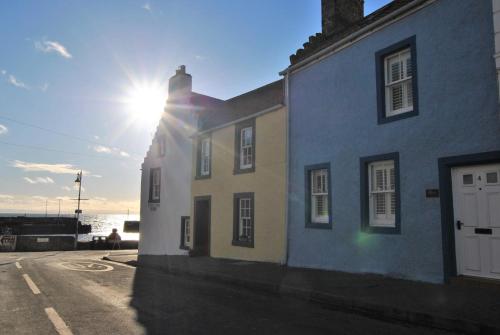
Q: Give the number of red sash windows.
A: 0